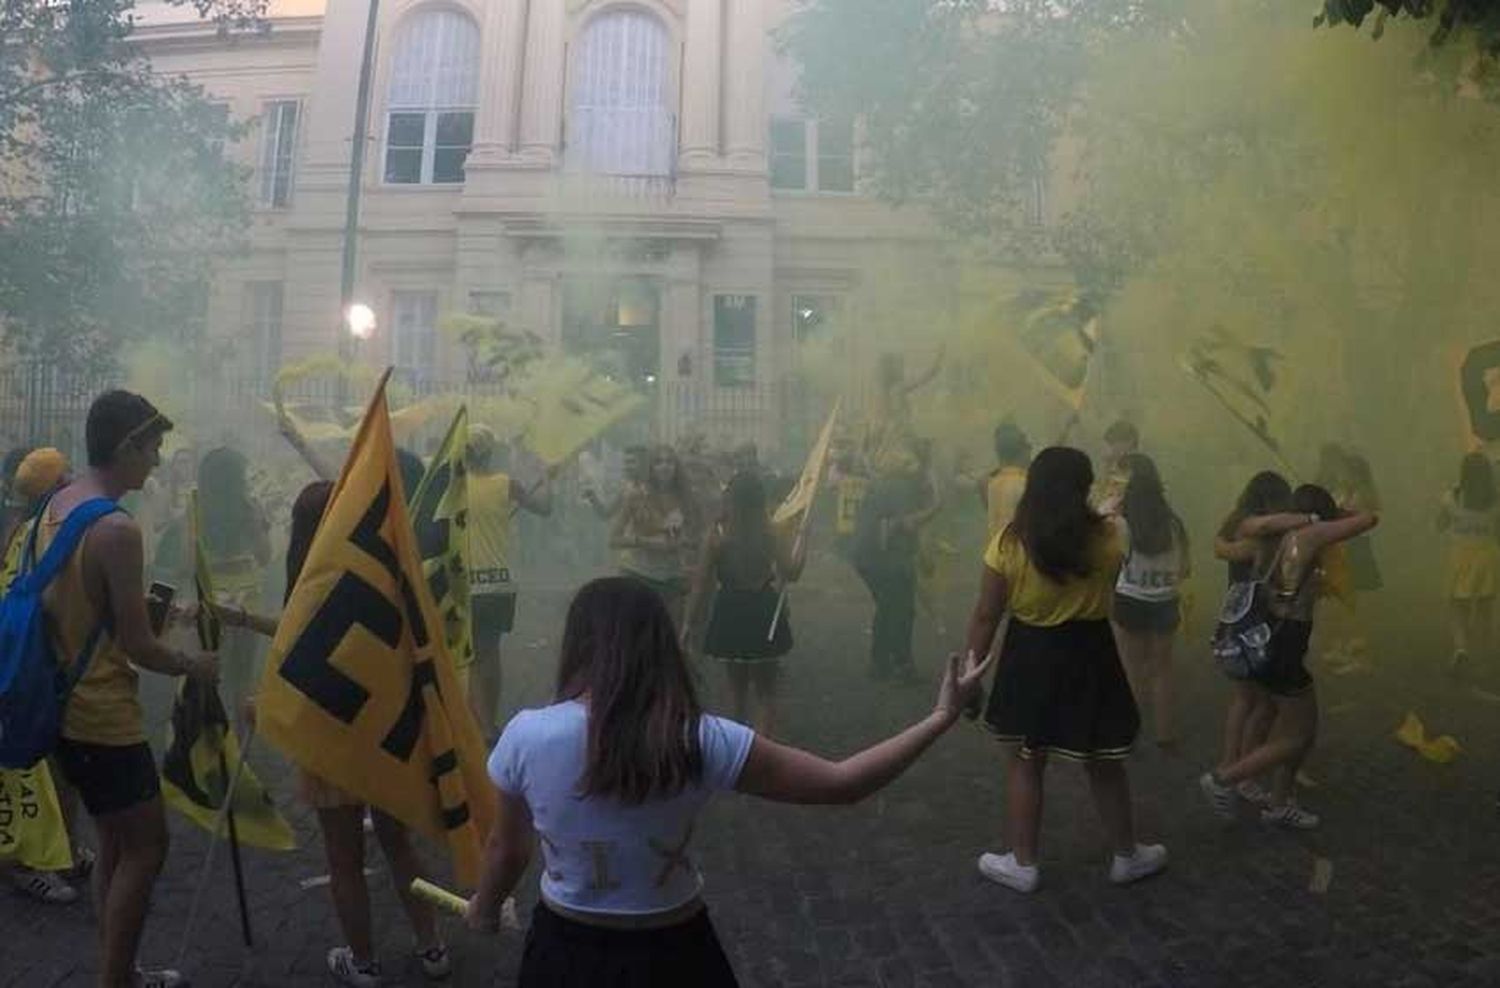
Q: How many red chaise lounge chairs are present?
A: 0